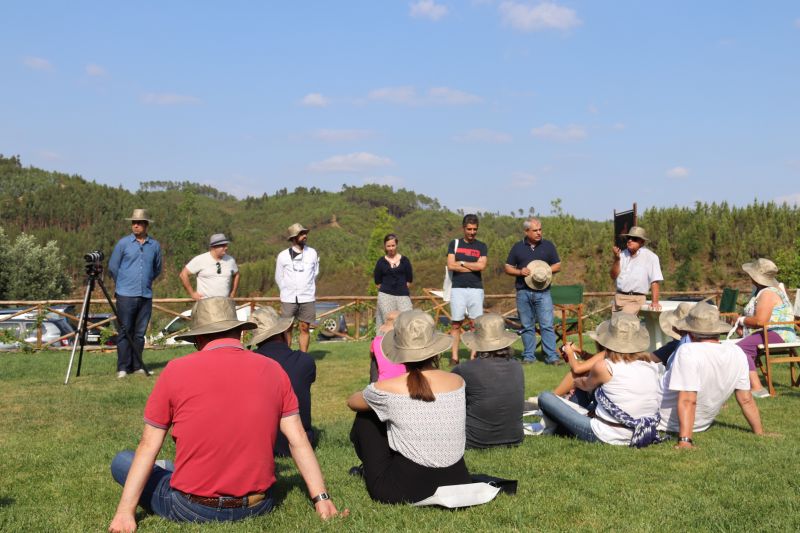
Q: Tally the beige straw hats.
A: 12